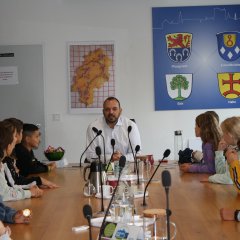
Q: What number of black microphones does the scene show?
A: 10